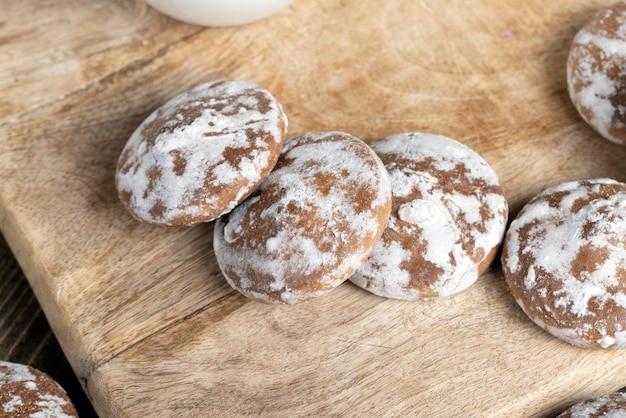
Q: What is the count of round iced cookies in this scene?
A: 7